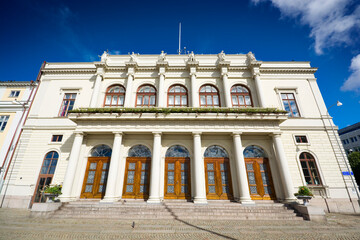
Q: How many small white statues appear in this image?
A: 6